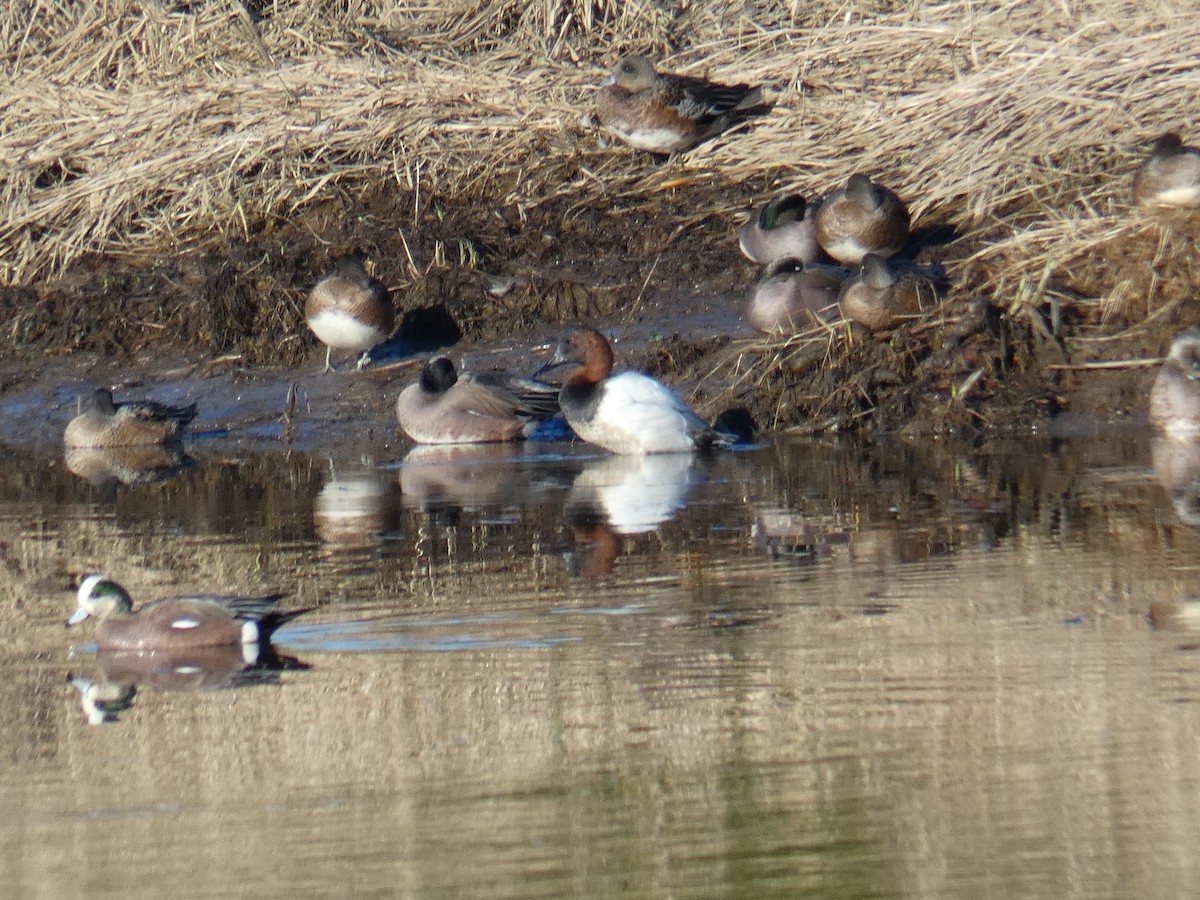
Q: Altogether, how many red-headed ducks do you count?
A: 1